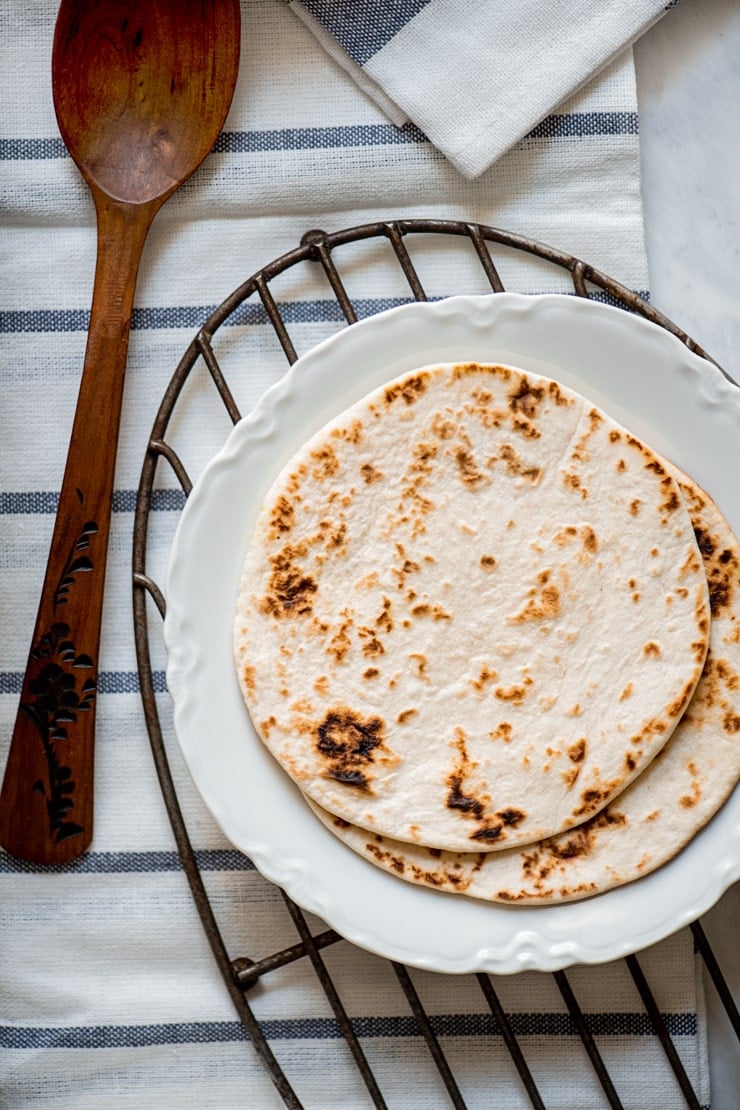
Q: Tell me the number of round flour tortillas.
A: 2